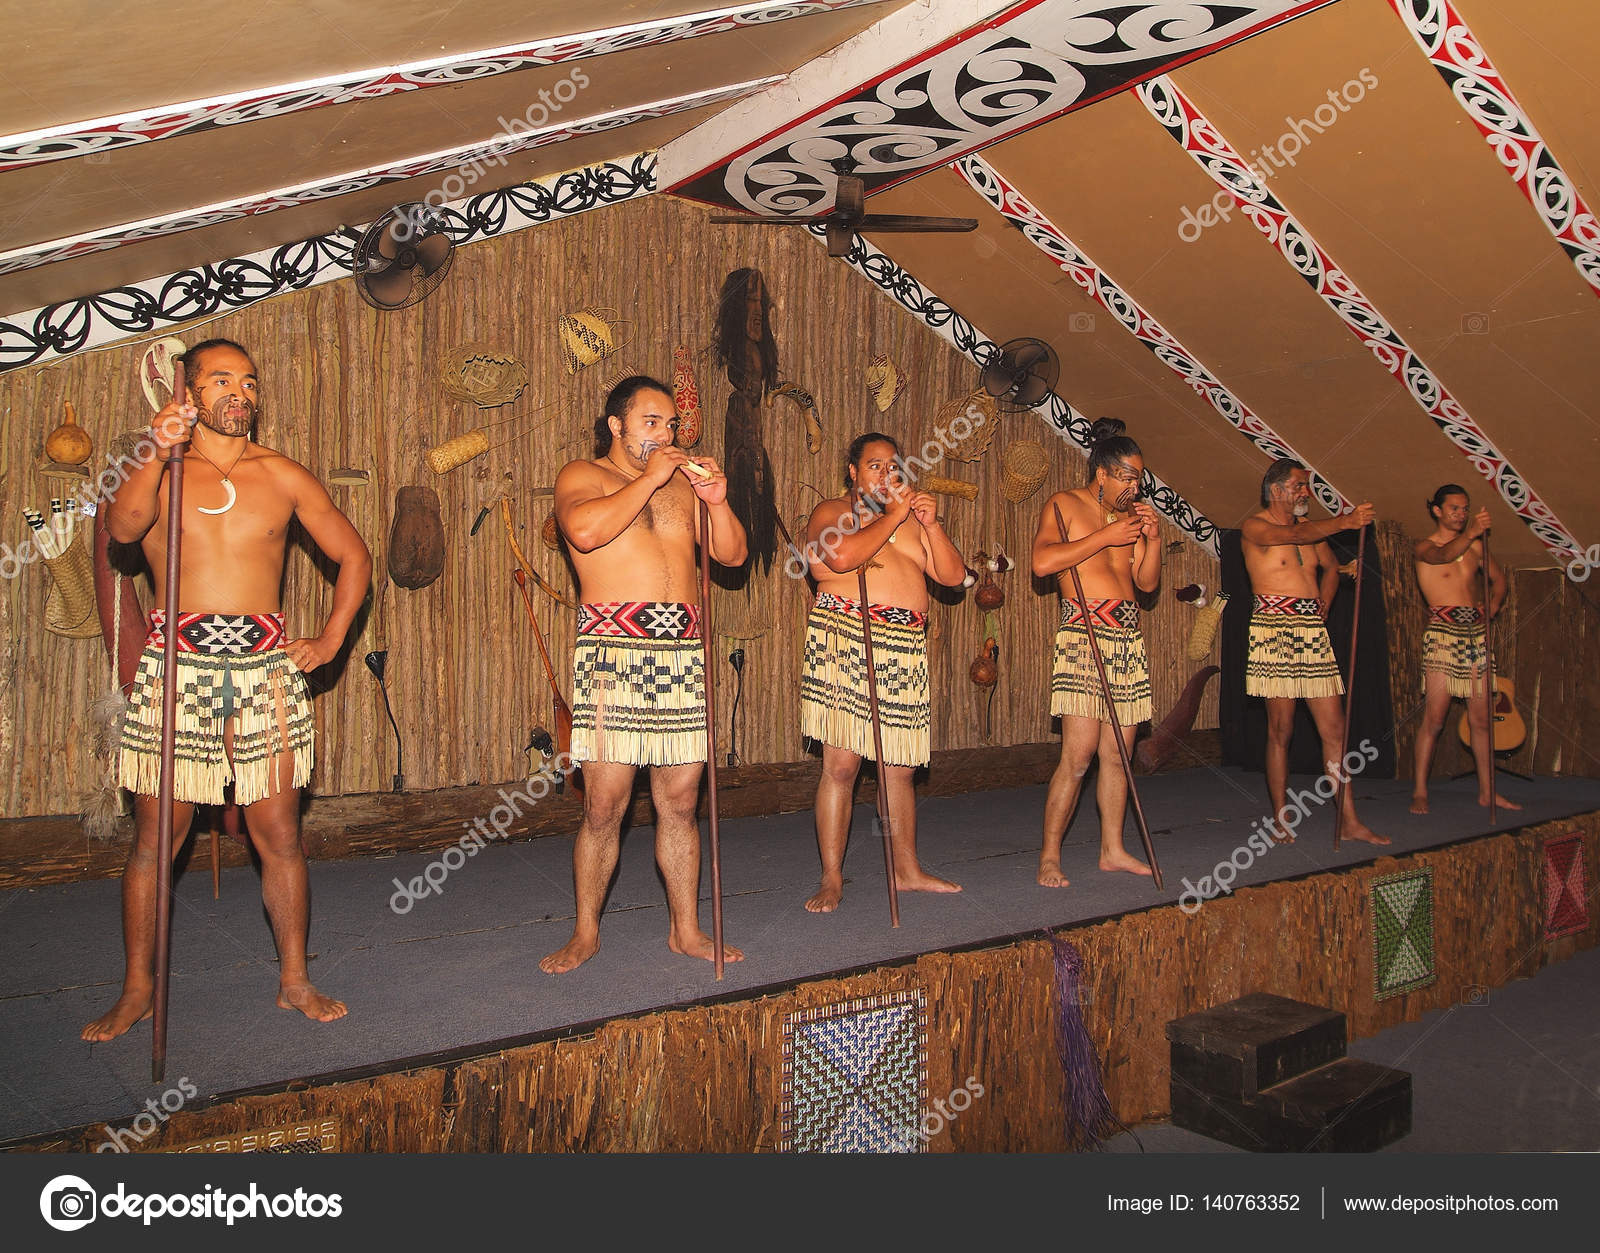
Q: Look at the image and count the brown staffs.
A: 6